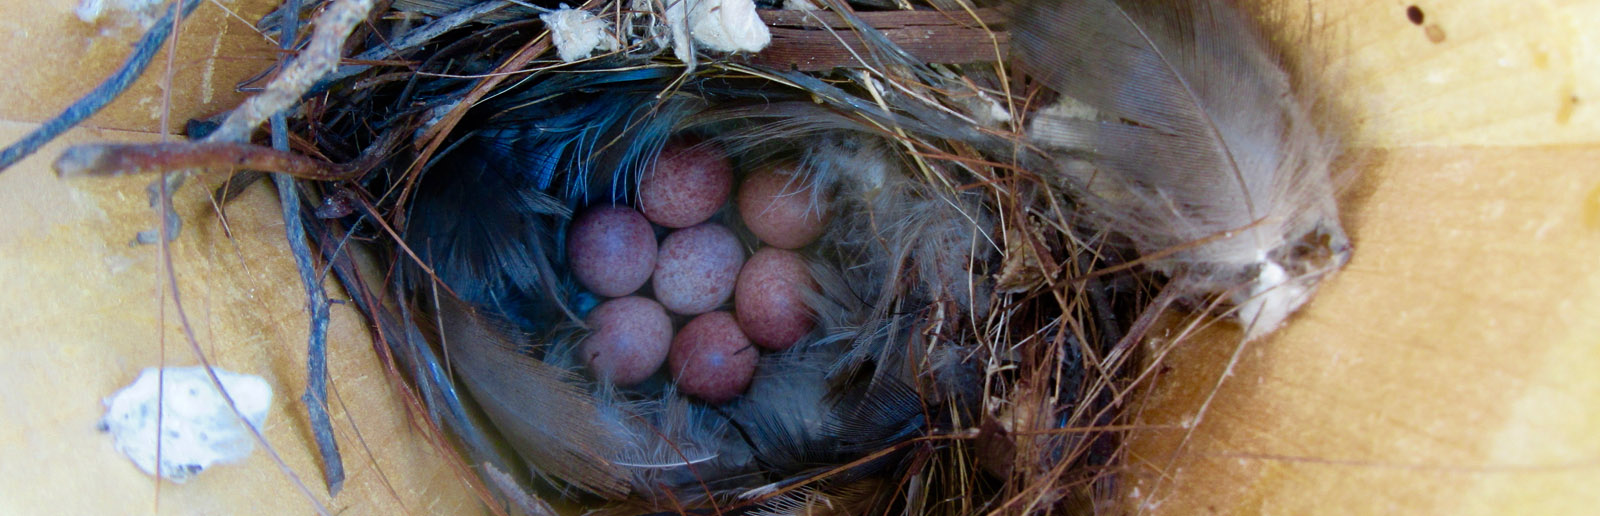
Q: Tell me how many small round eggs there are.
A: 7